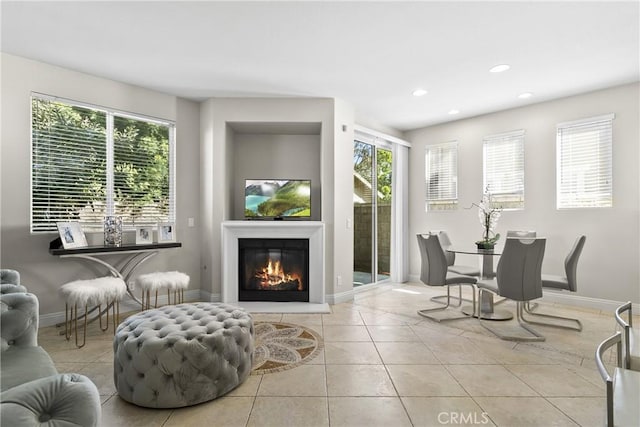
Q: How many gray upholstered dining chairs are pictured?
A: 5